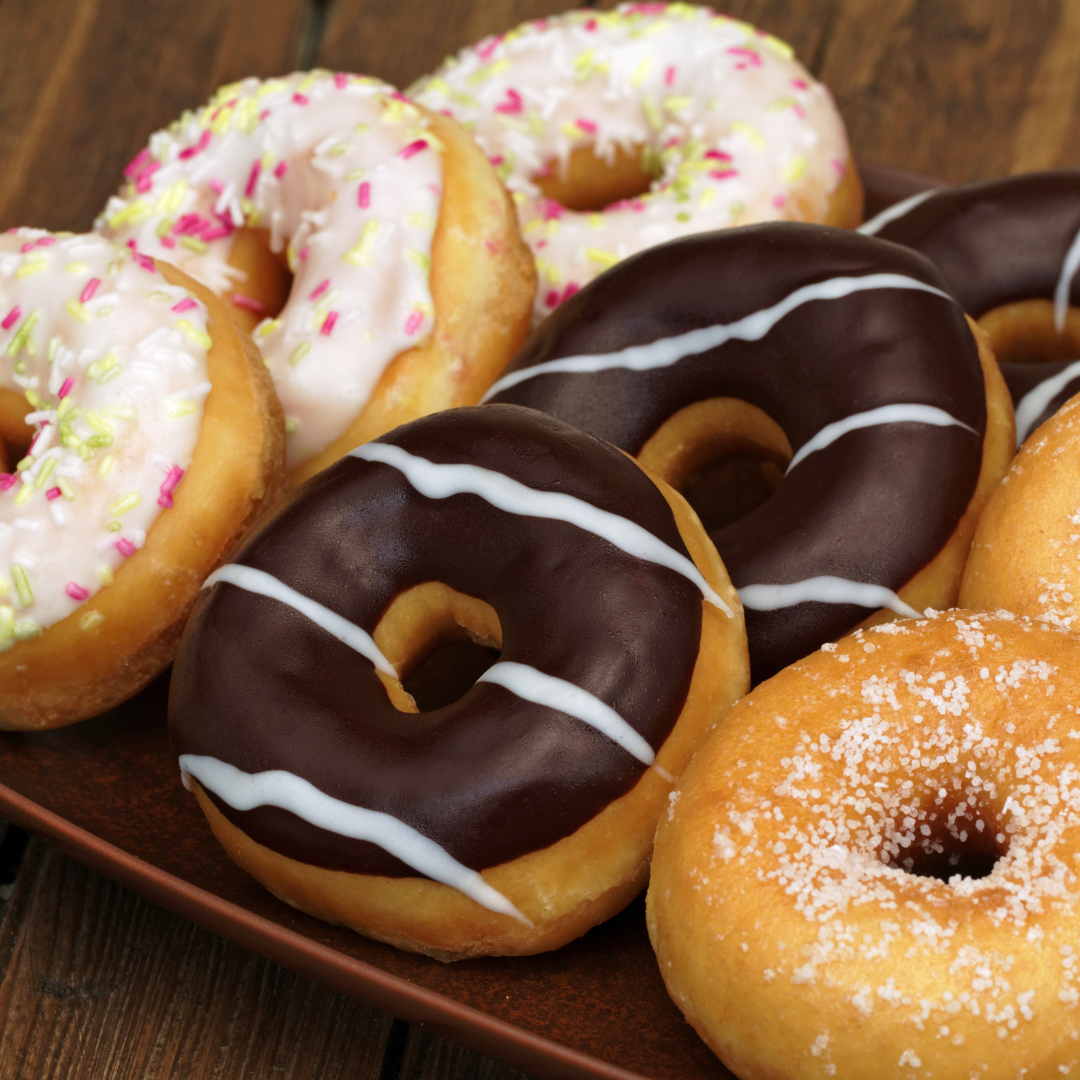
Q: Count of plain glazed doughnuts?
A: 0